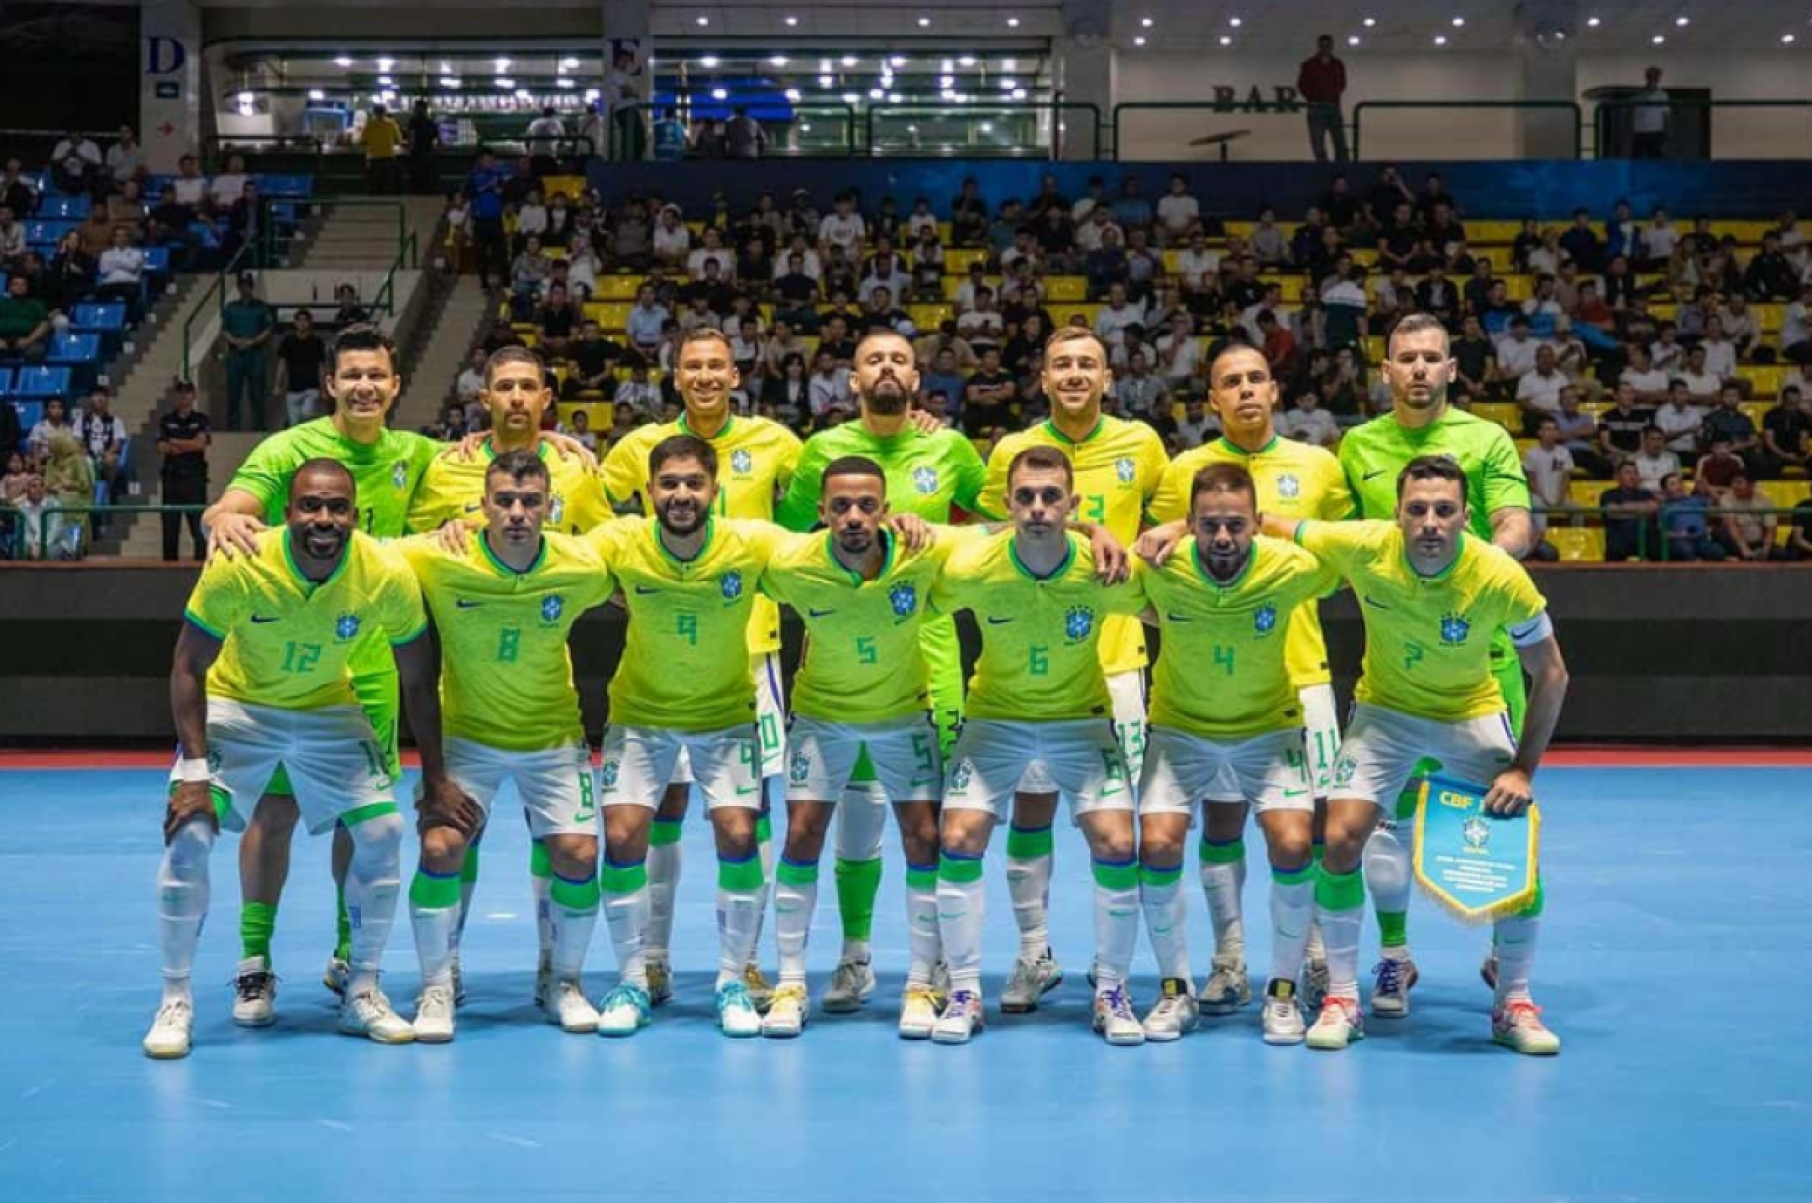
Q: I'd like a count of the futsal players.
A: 14